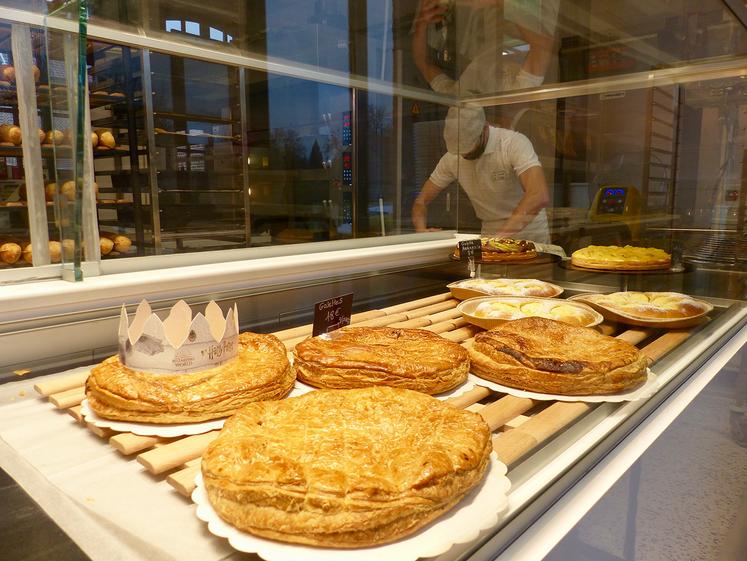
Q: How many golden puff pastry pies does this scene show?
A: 4